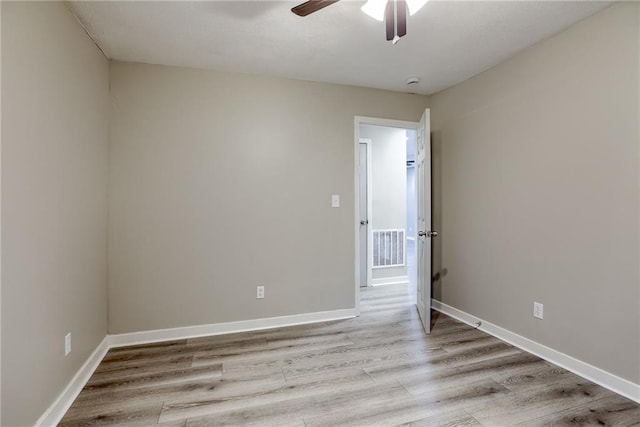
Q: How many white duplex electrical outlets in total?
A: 3